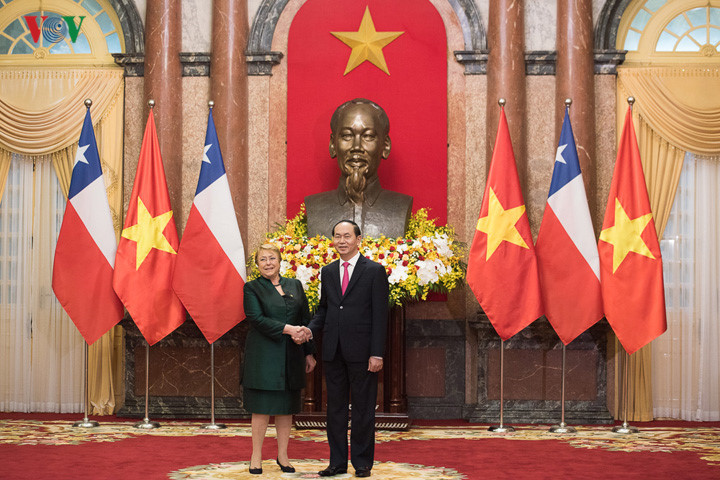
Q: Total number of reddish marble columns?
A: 4